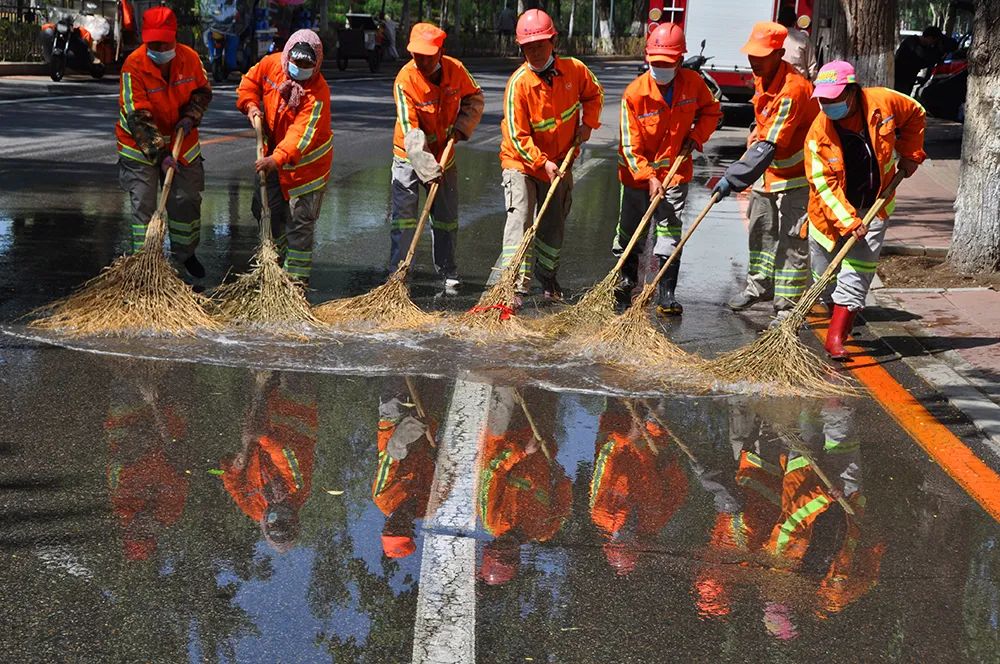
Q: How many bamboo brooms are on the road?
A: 7